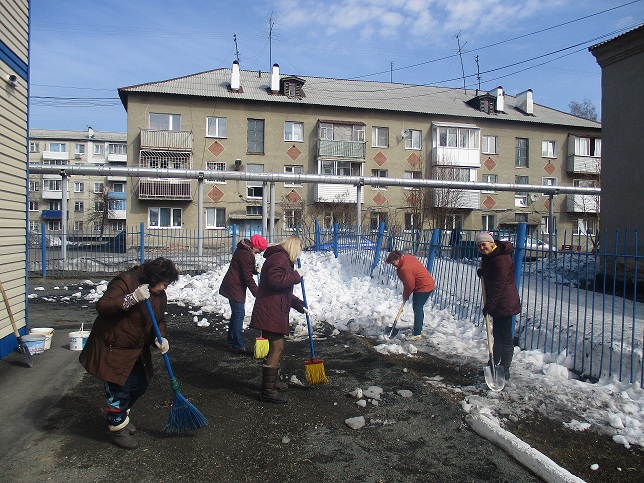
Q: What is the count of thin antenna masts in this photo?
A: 5